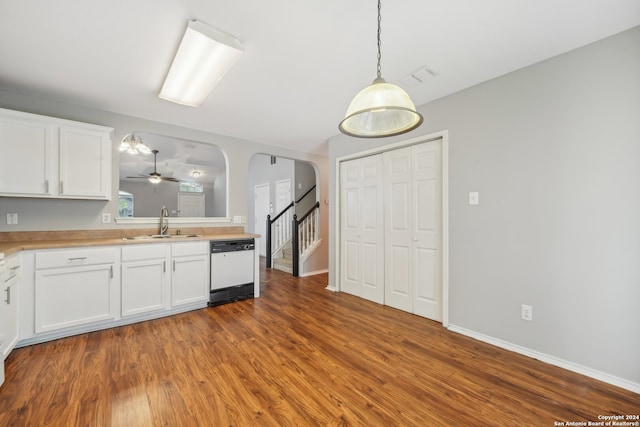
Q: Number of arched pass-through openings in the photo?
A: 2